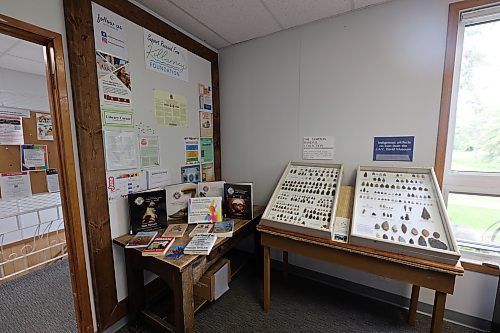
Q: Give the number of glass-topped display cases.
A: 2